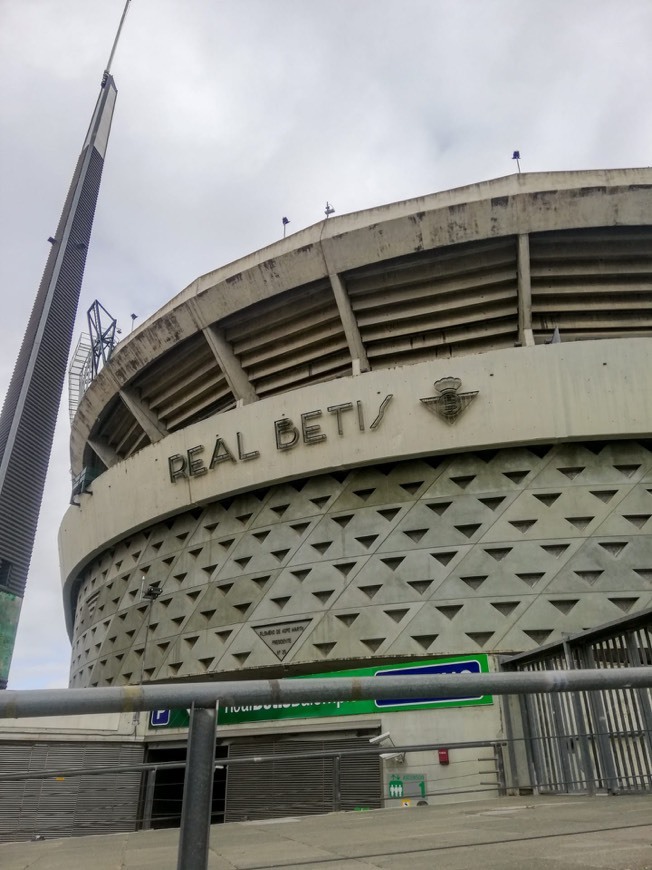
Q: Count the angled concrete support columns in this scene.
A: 5